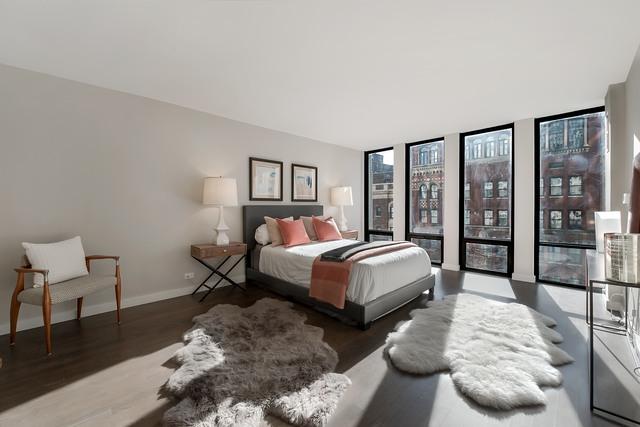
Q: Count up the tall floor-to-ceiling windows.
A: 4